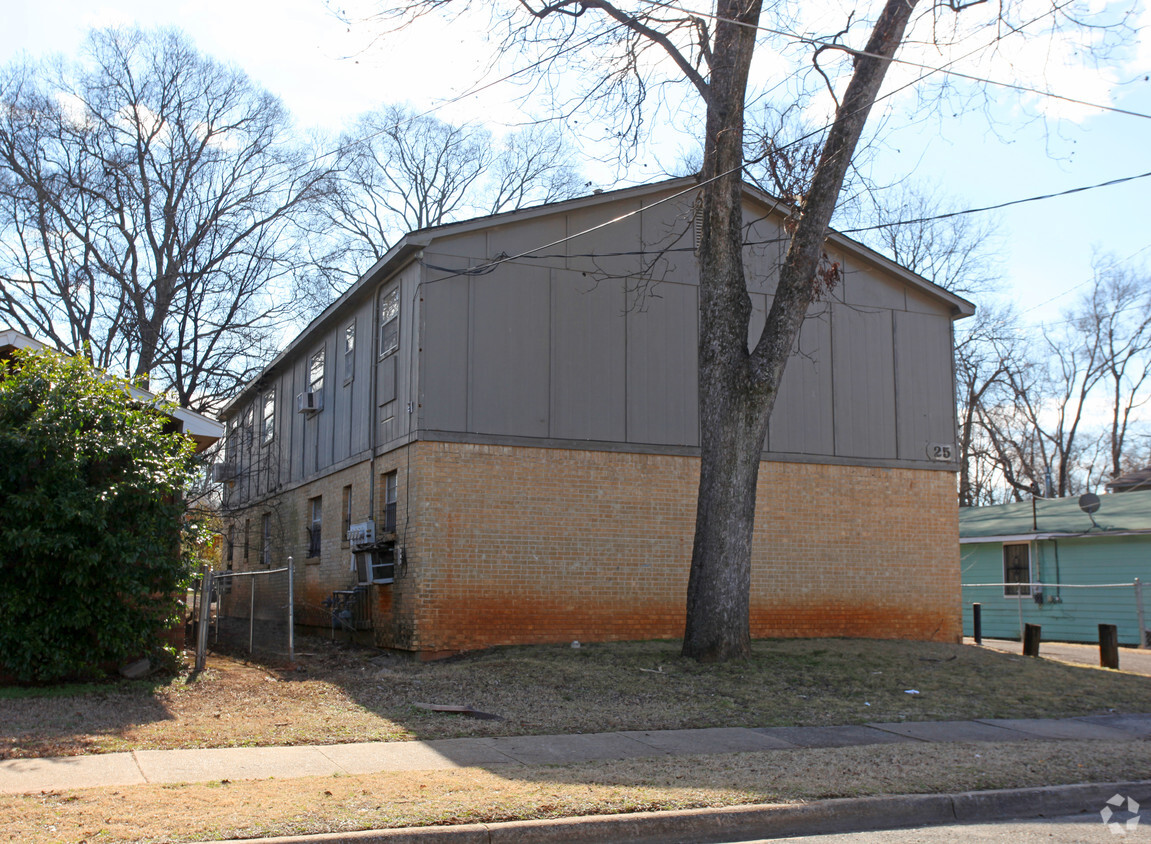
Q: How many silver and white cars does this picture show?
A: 0